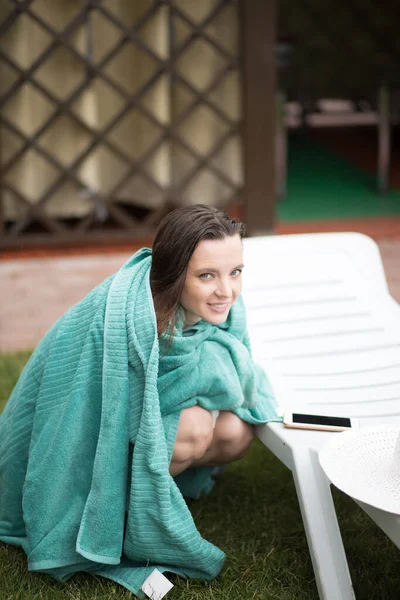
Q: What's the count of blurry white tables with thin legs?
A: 1